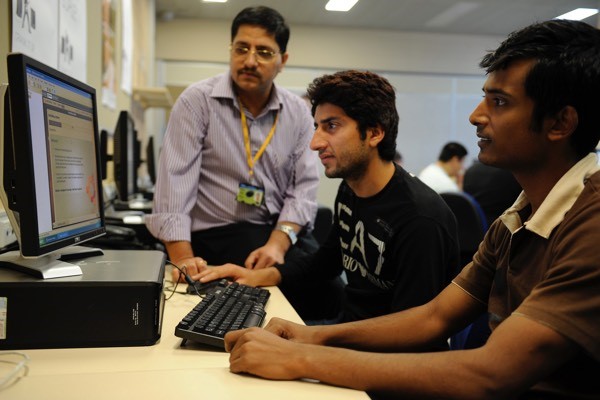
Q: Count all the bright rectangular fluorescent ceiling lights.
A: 3